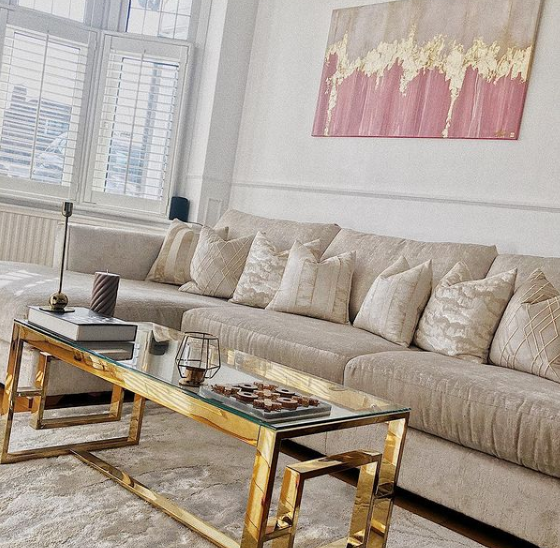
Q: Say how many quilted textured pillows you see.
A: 2